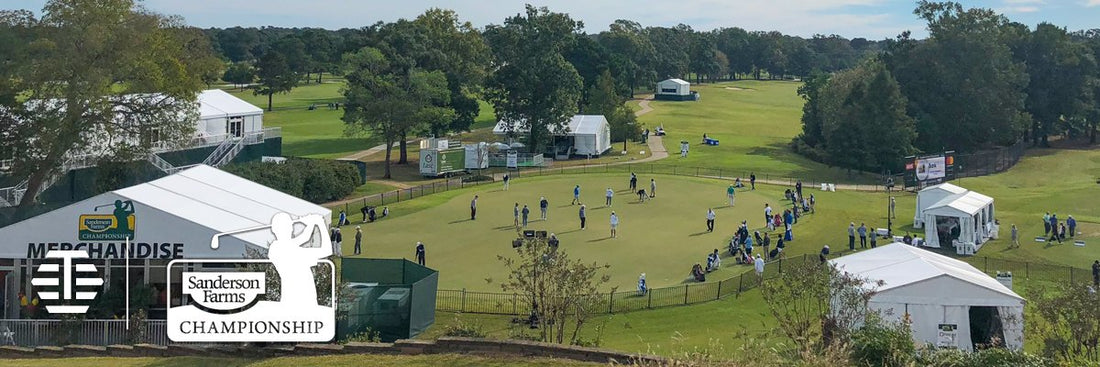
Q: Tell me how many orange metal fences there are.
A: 0